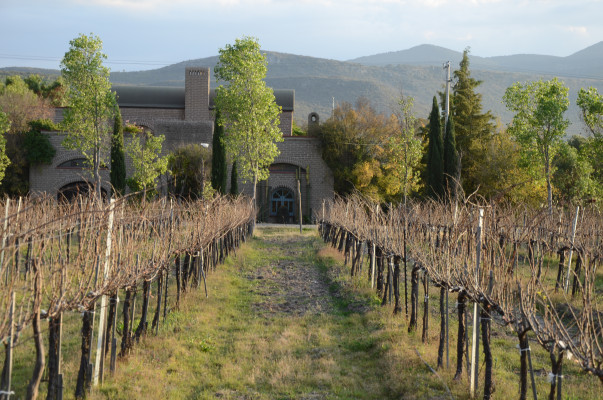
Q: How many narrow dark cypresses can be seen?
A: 5